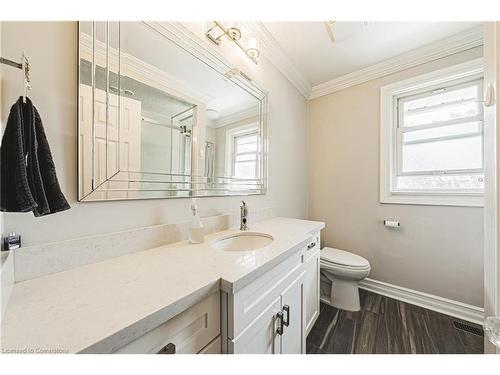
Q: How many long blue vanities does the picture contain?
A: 0